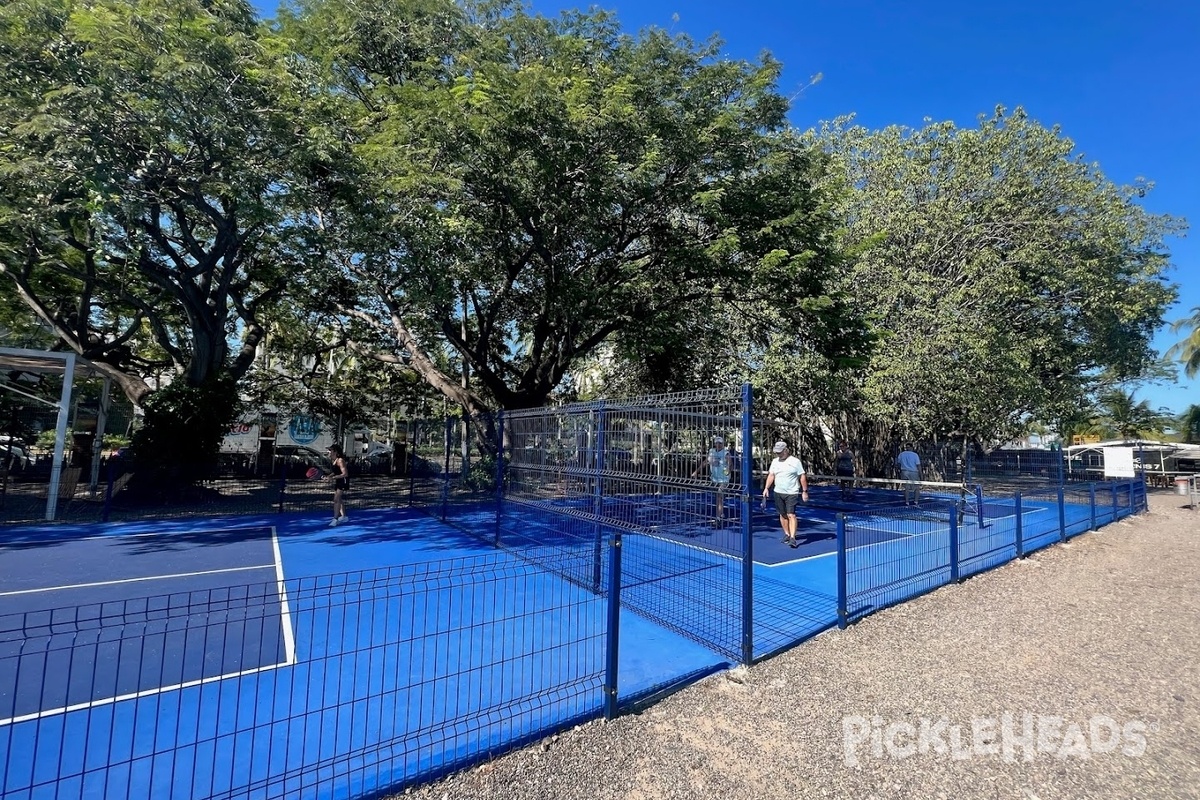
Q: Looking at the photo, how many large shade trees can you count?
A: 3